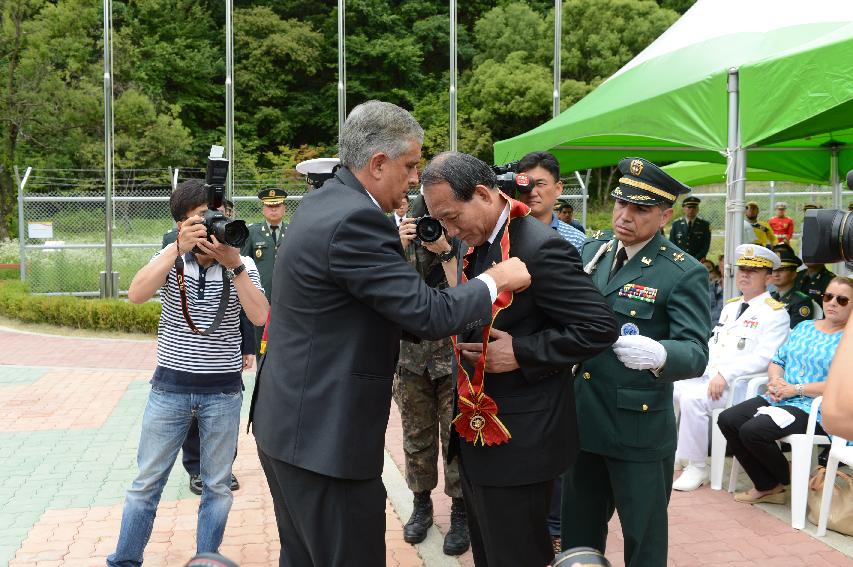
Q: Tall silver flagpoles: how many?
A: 5